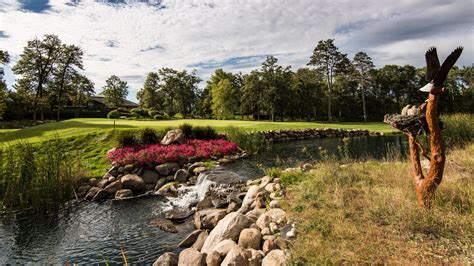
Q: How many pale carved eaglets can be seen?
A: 2